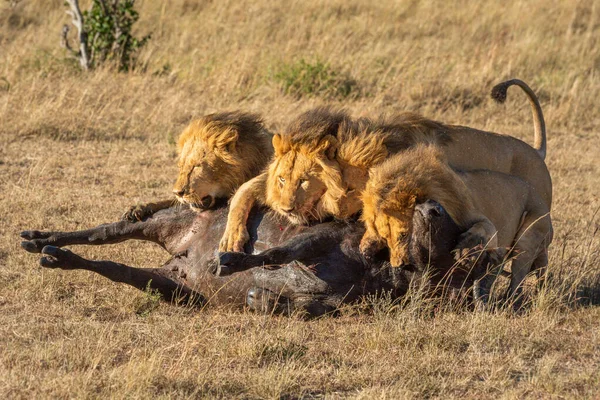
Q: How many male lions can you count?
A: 3